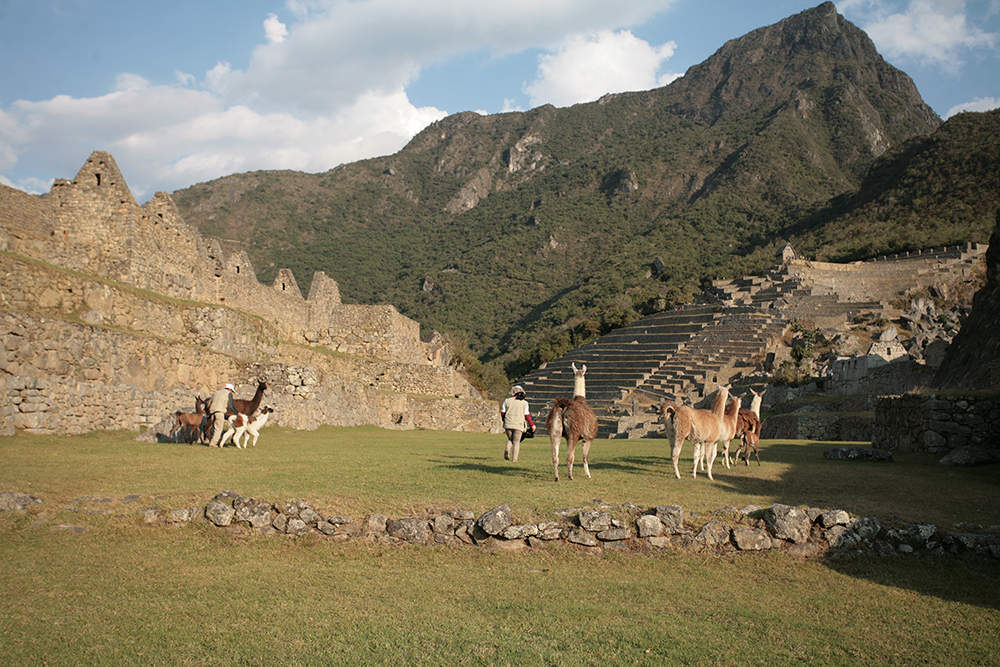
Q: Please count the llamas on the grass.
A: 8